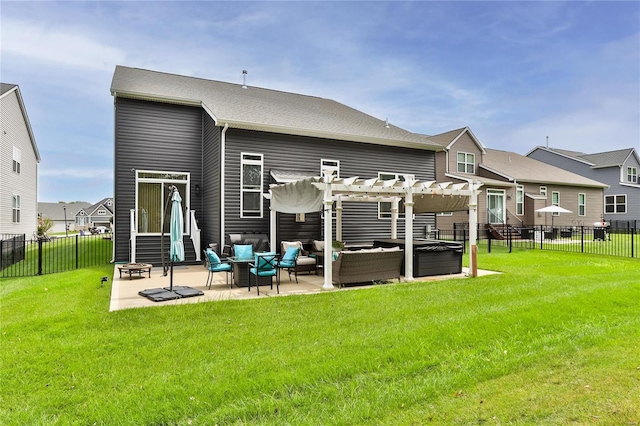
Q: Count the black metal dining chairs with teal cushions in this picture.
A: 4